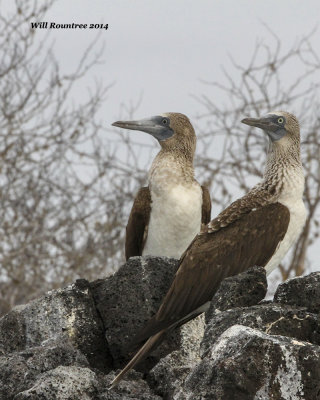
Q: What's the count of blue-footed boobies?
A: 2